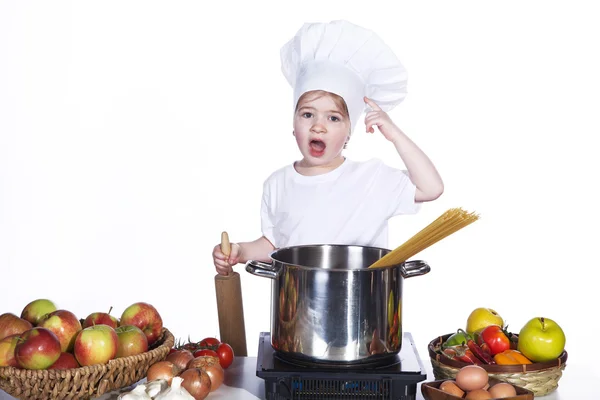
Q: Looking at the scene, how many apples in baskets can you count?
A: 12